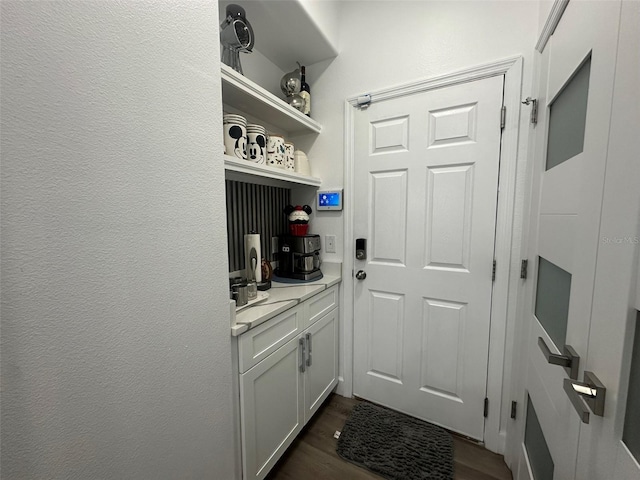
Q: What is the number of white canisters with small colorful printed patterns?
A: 2